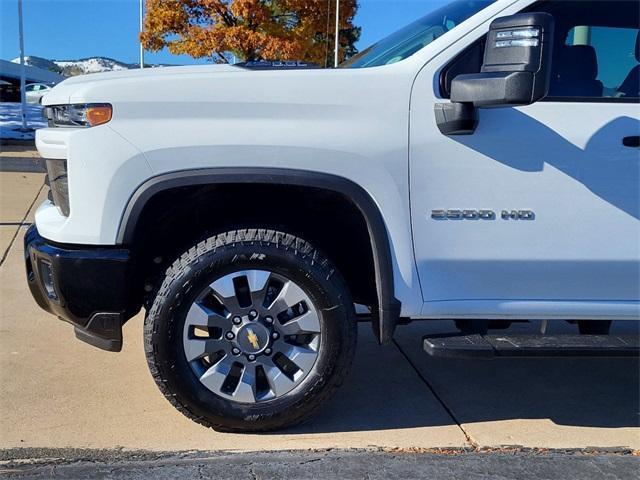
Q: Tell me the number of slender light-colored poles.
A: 3